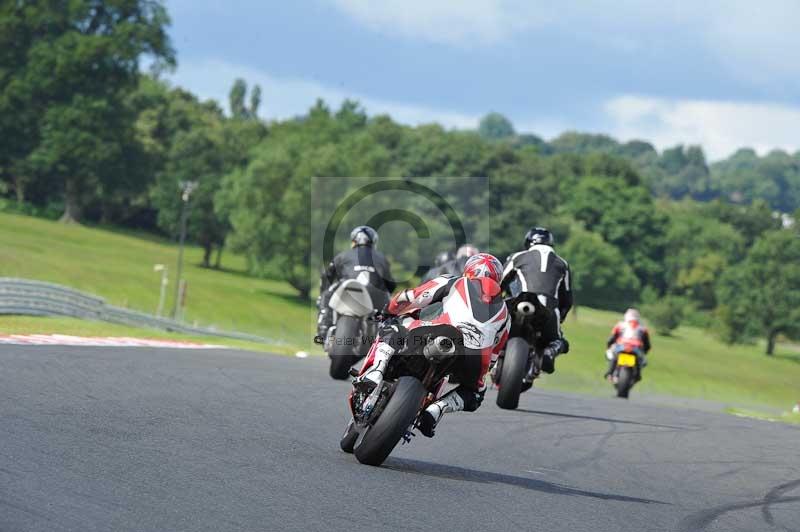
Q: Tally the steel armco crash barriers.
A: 1